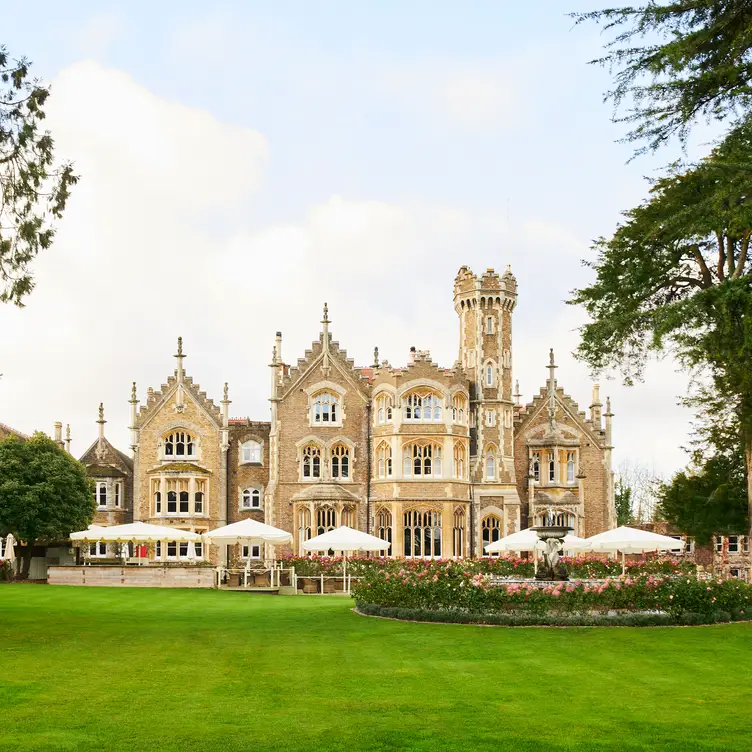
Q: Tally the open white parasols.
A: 5